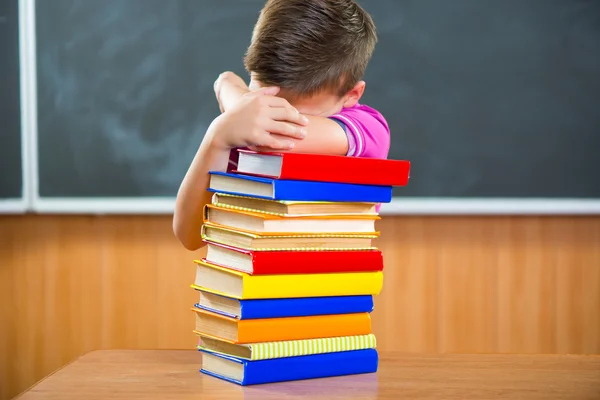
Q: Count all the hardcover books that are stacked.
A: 11